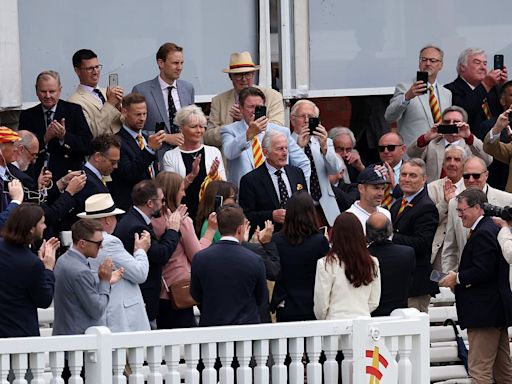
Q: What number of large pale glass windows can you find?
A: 2